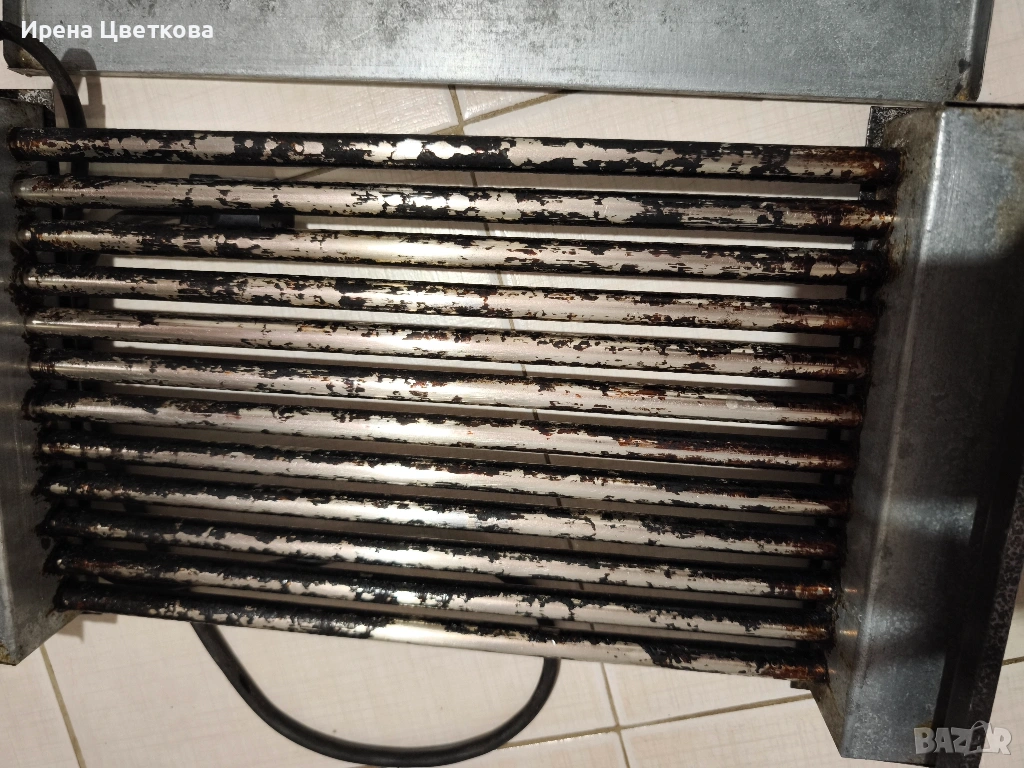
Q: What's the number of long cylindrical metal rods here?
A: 12